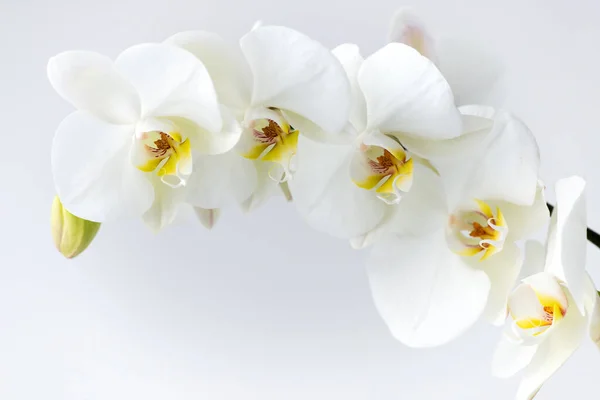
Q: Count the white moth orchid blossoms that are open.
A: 5